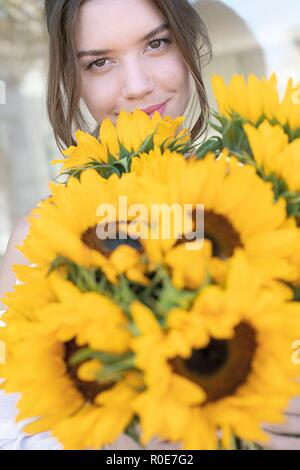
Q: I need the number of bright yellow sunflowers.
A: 7